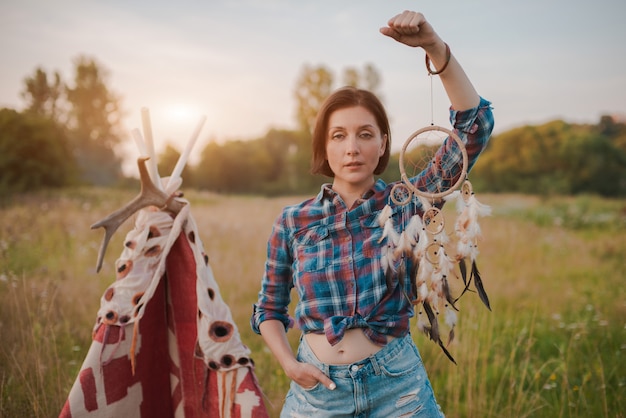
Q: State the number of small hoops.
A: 4